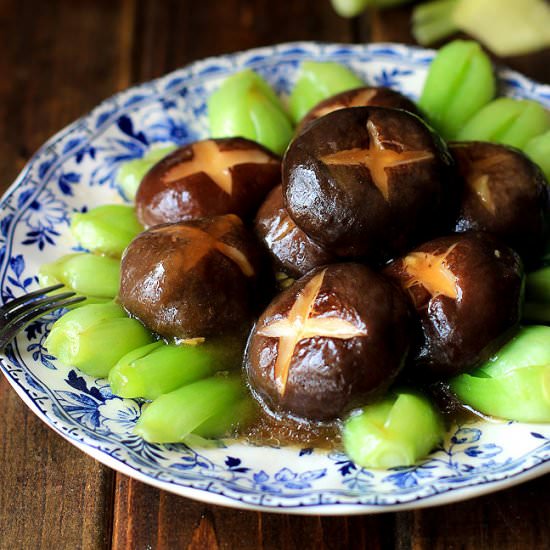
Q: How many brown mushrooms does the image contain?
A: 8